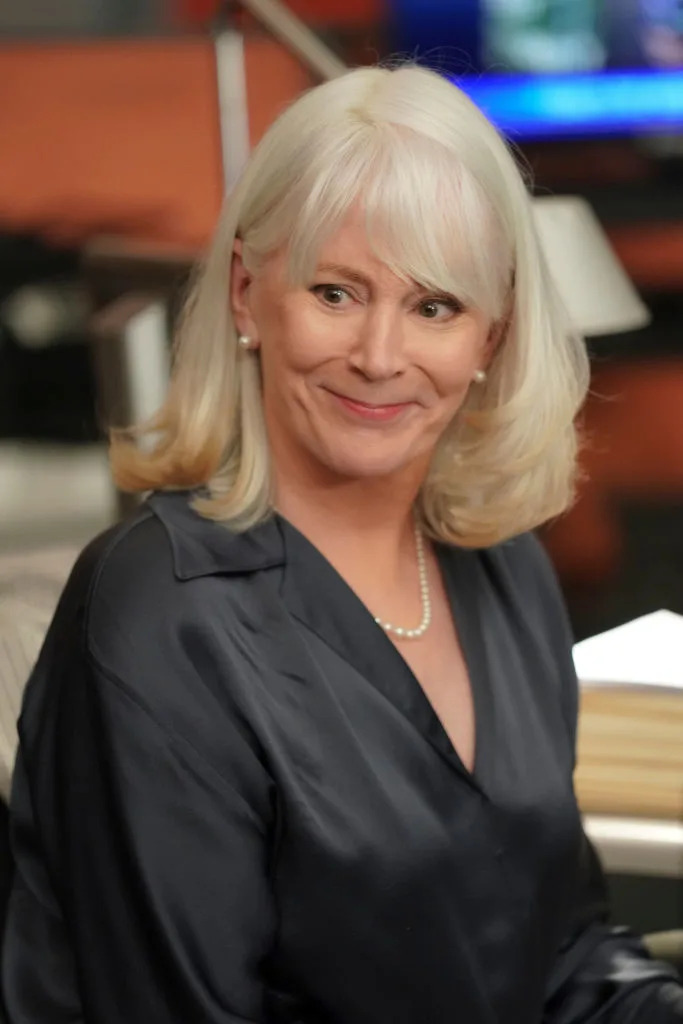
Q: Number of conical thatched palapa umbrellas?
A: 0